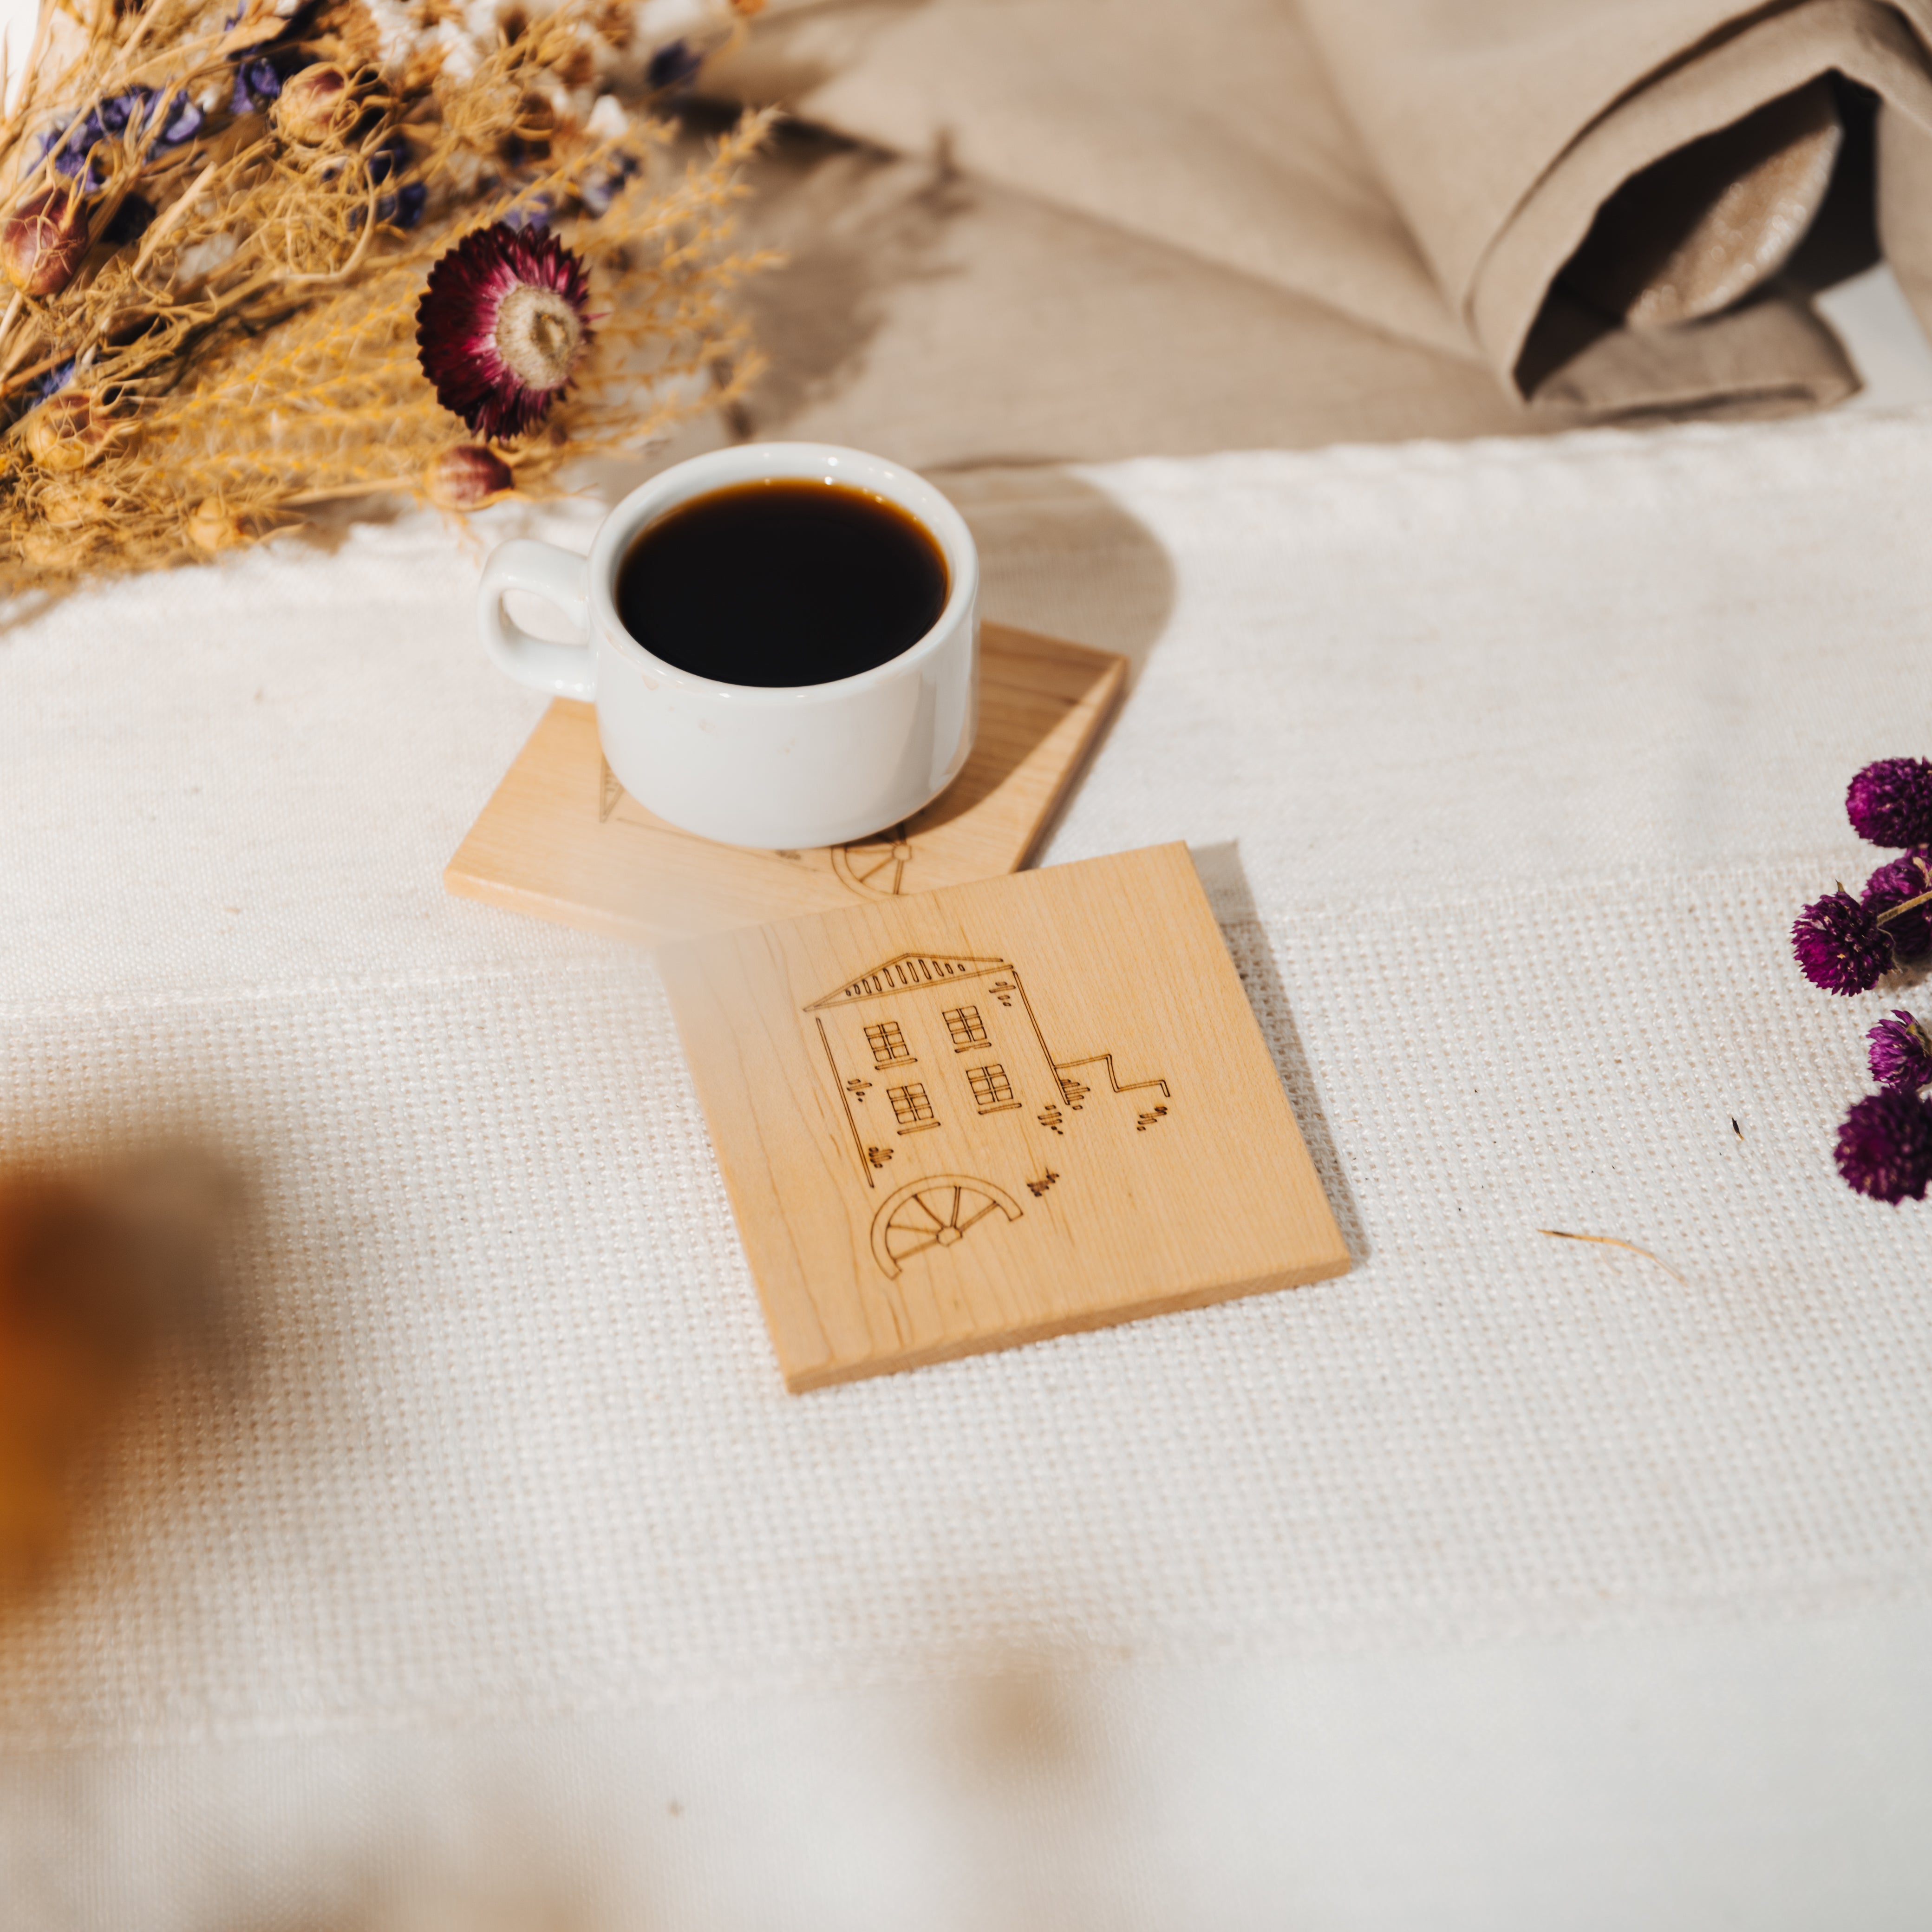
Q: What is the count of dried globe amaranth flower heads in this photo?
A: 5